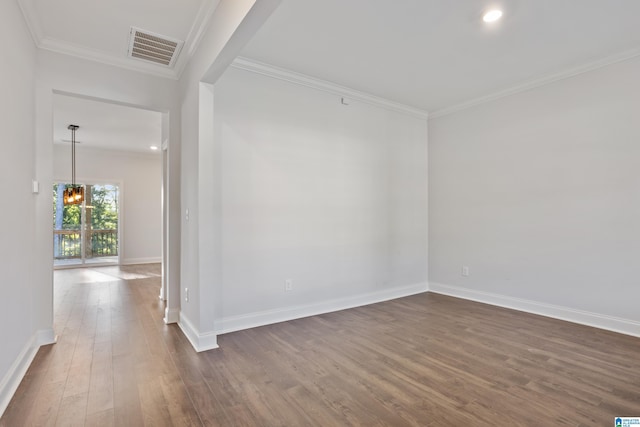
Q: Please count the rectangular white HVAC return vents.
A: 1